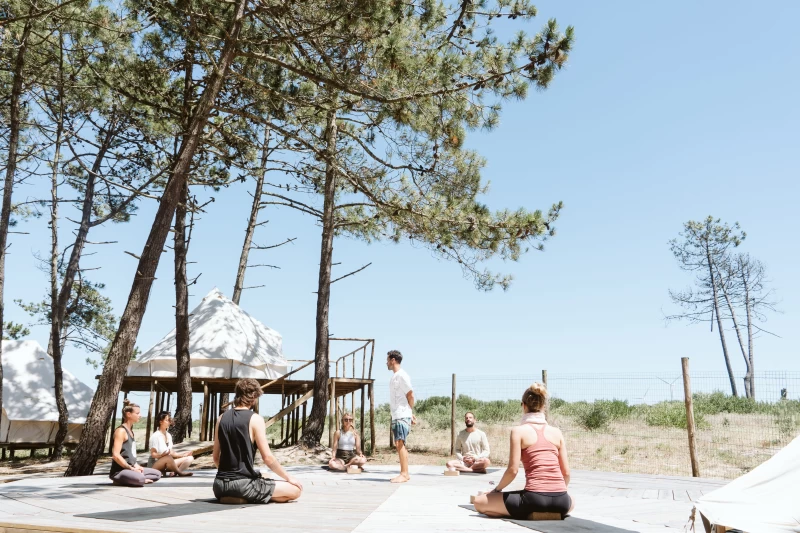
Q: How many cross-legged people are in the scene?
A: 6